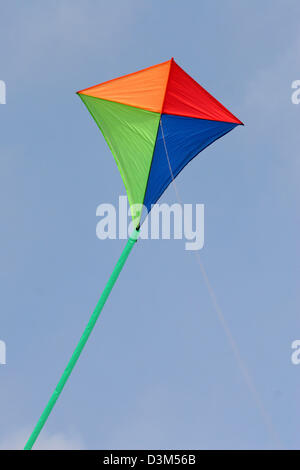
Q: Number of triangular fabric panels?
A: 4